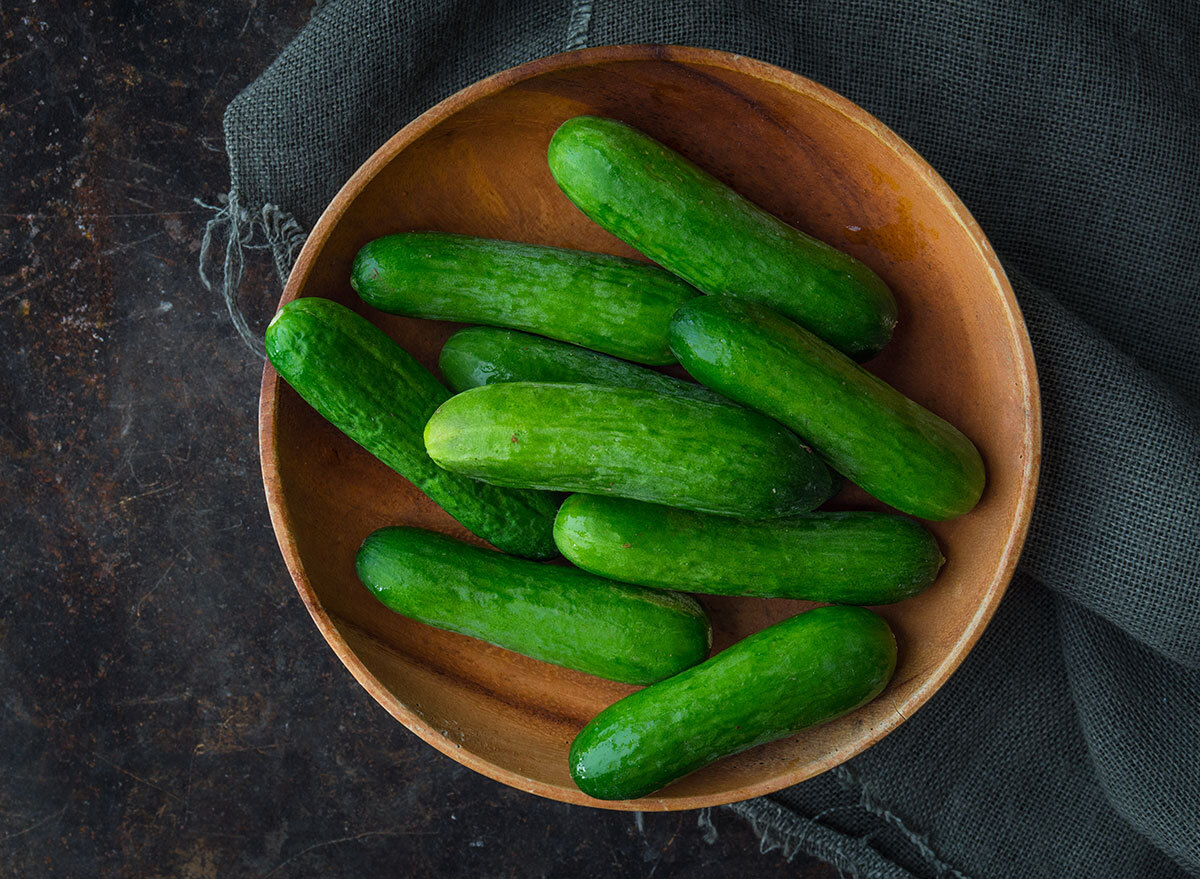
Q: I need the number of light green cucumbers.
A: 1